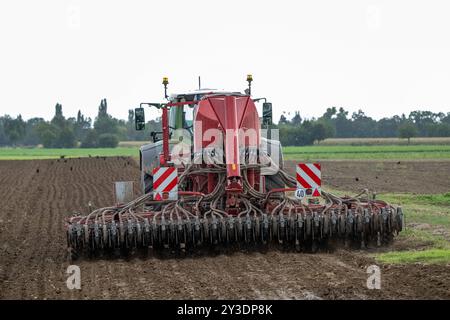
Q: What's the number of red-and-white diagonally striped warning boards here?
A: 2